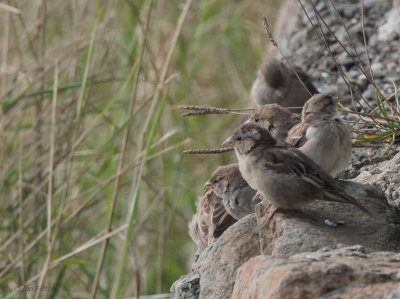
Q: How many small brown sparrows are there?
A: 6